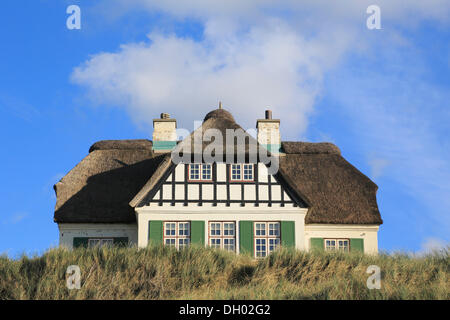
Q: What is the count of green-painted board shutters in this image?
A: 8